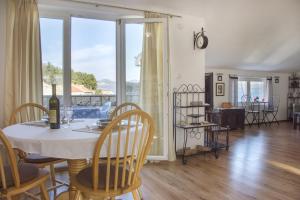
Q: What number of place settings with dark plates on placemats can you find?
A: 2